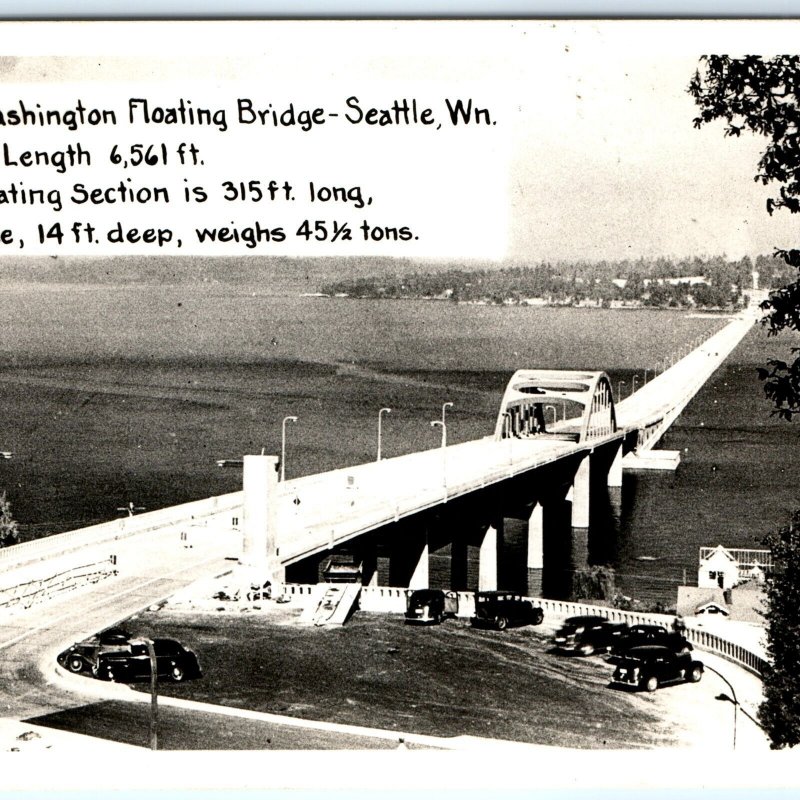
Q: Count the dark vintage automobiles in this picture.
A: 7